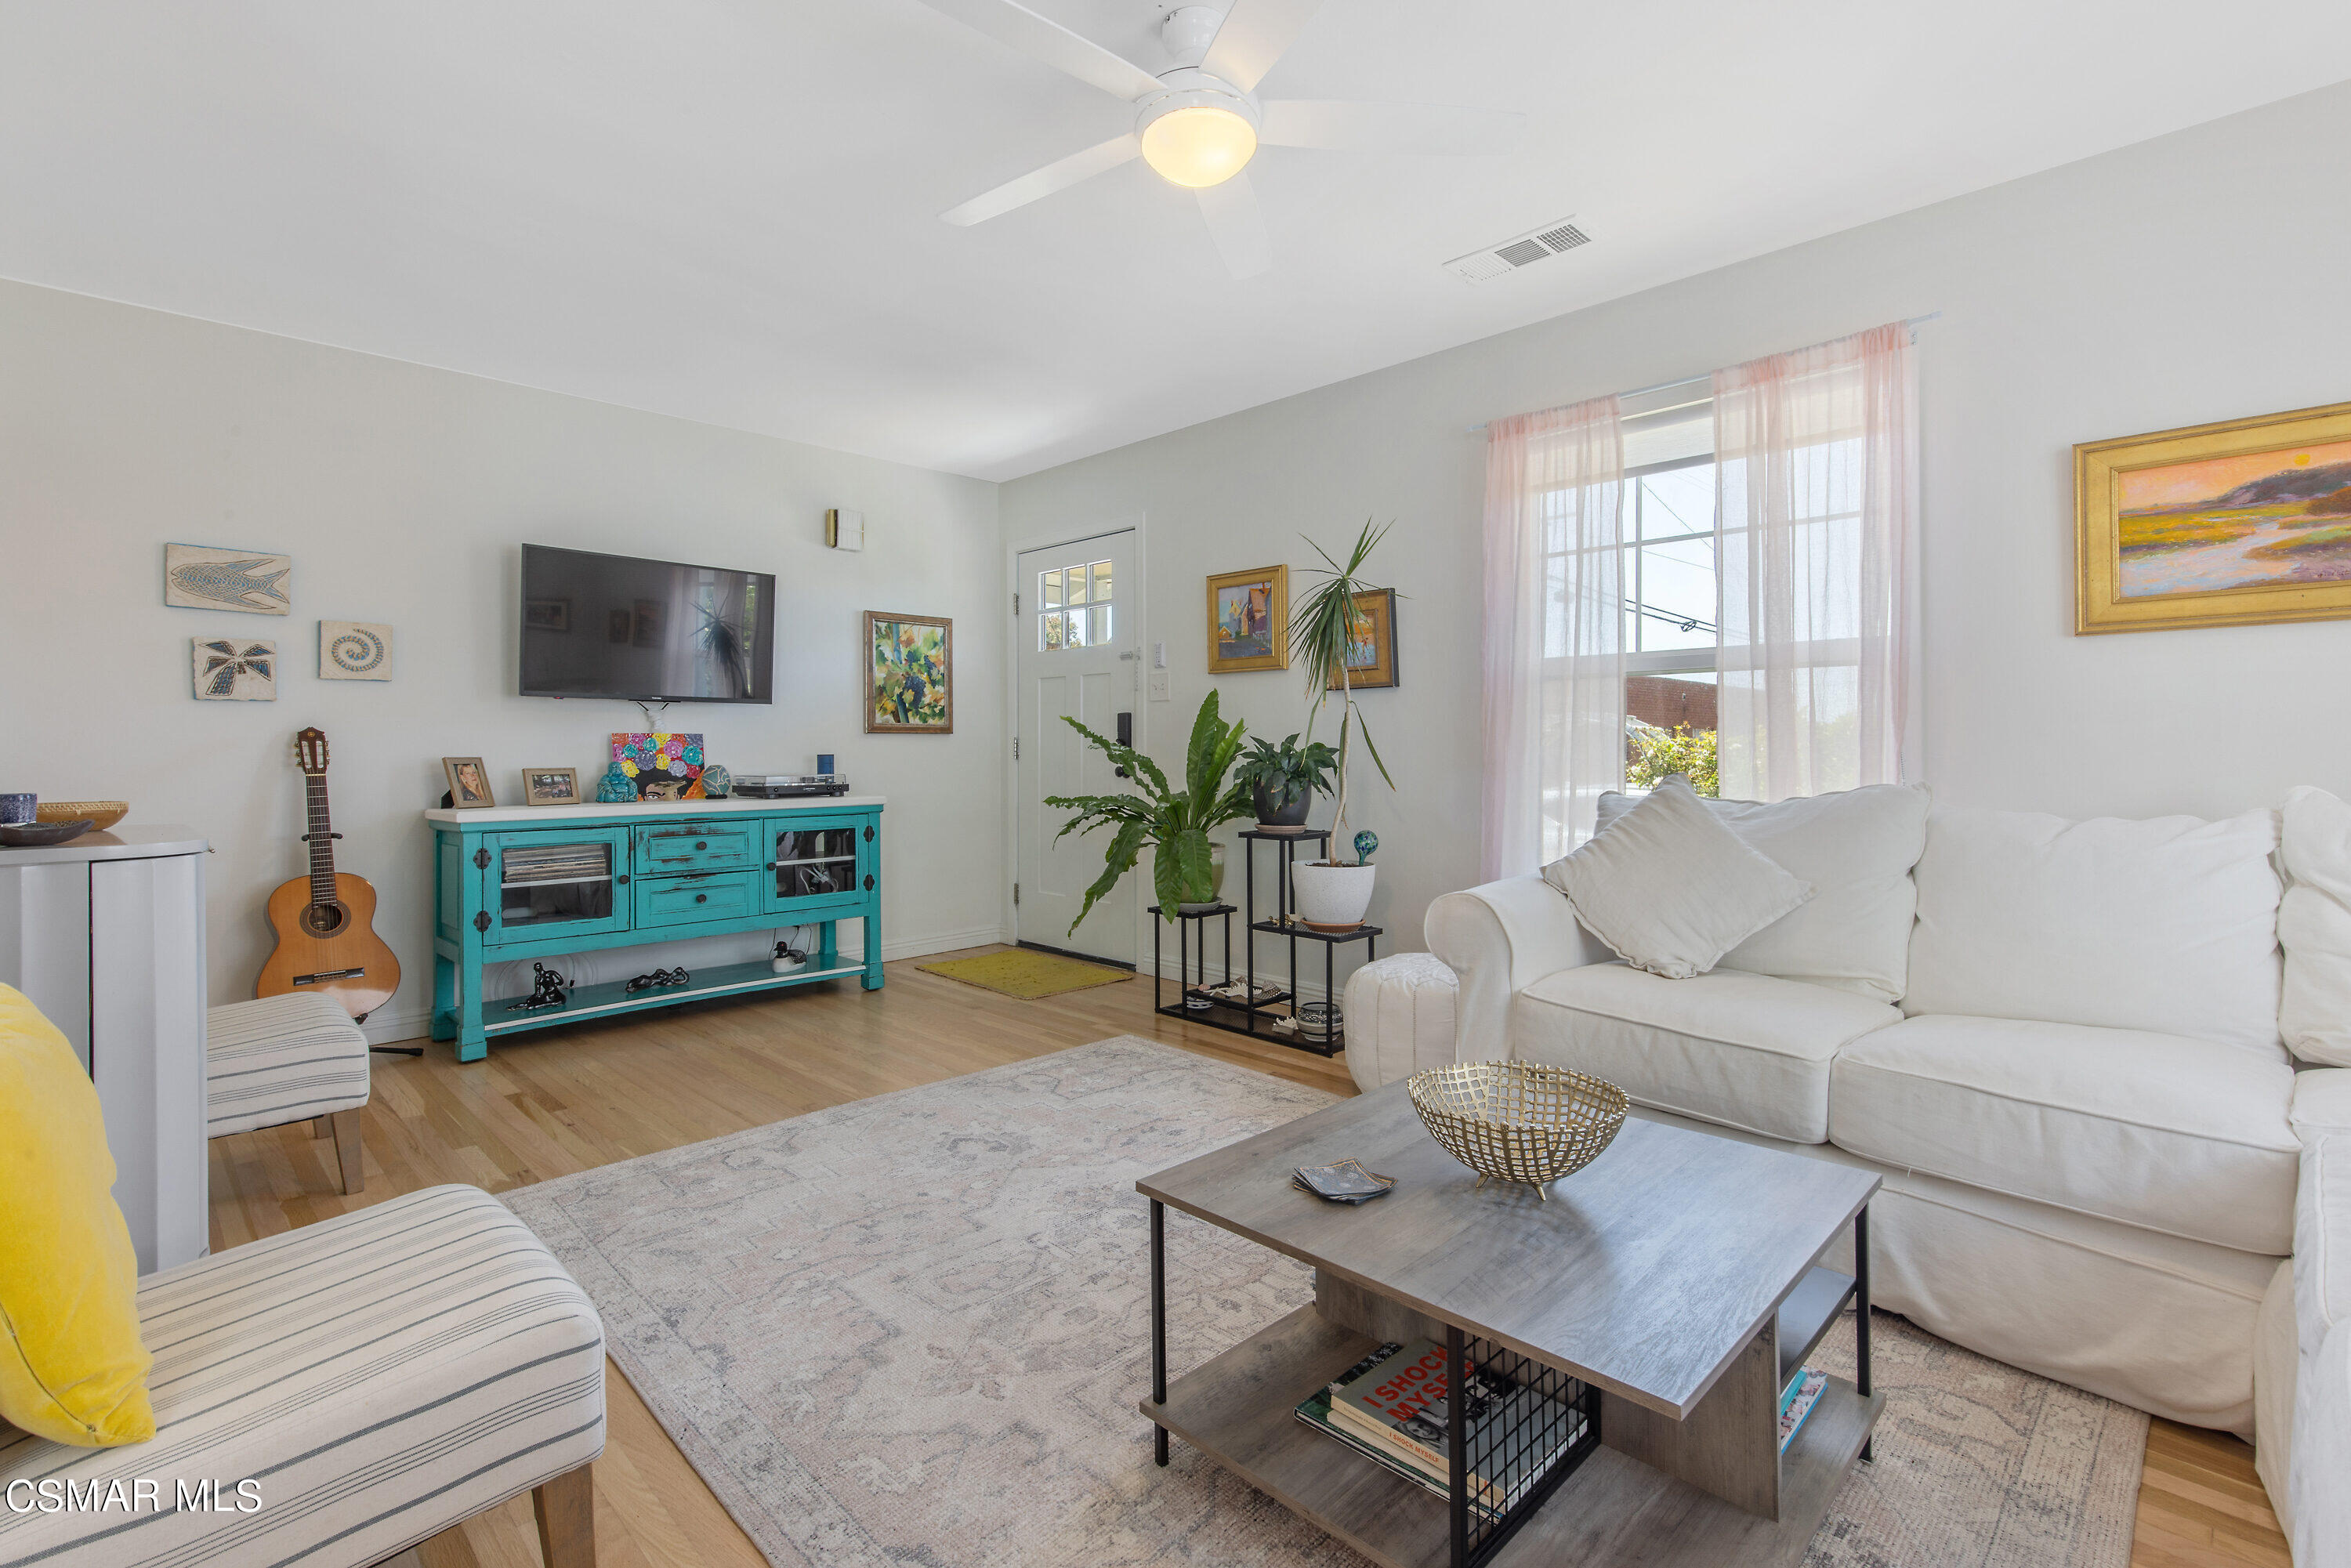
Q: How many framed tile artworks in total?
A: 3